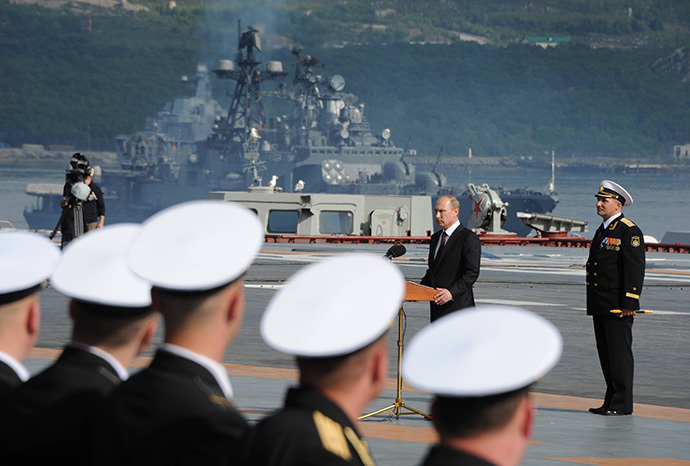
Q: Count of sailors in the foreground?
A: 5